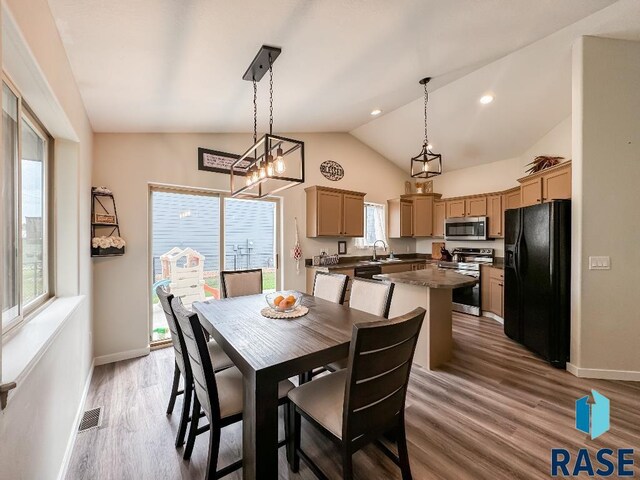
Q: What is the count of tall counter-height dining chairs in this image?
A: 6